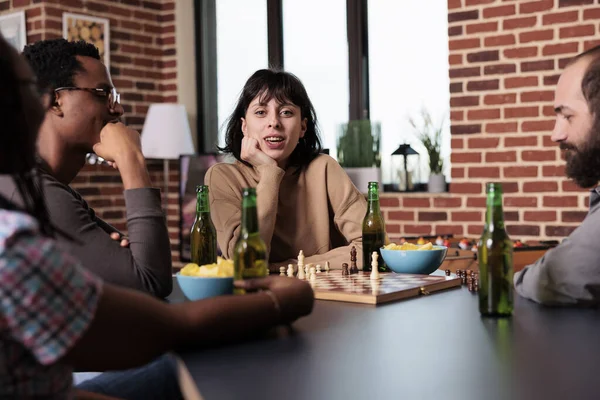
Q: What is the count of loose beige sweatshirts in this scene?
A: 1